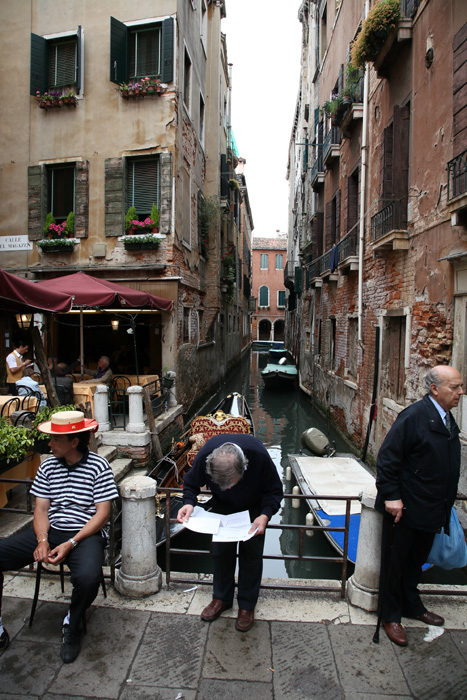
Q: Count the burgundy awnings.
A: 2